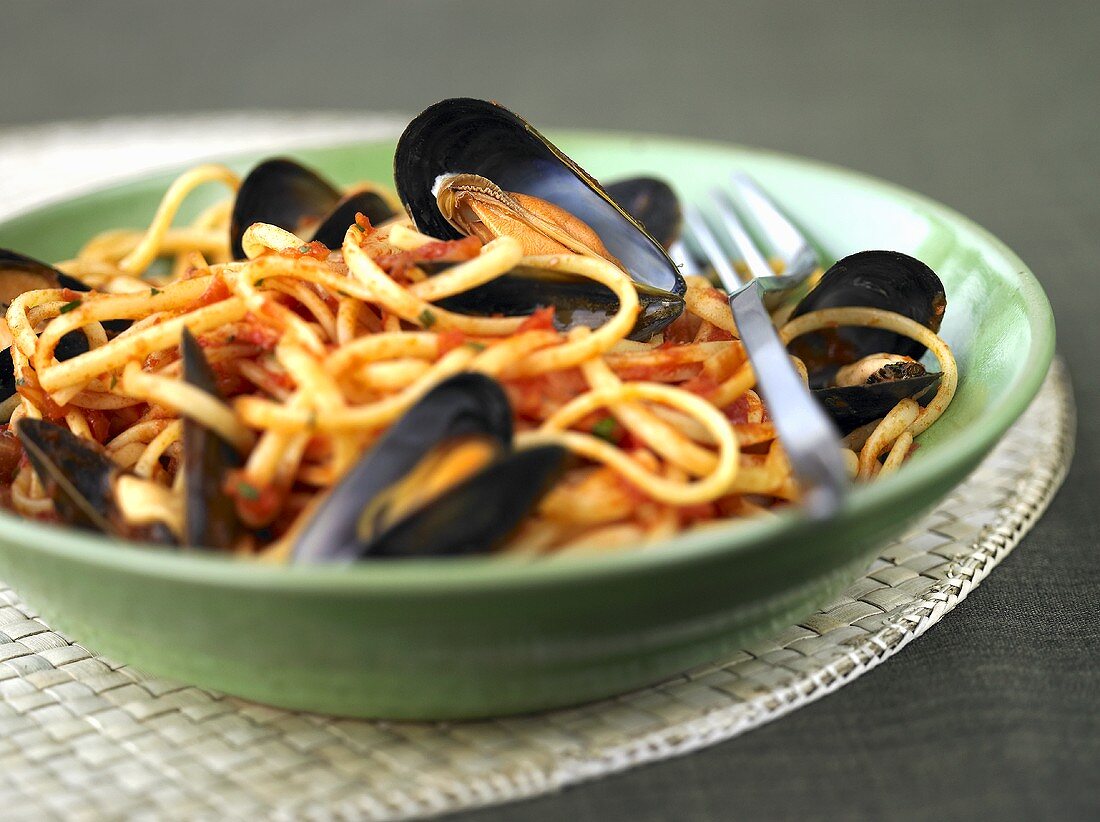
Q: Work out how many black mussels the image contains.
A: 7